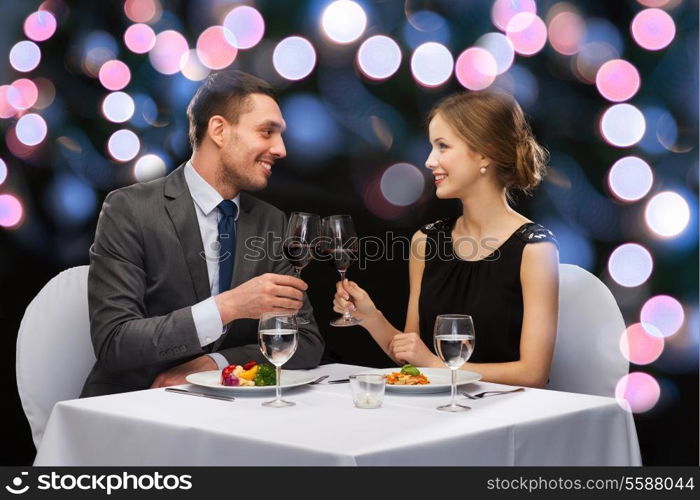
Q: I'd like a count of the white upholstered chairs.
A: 2